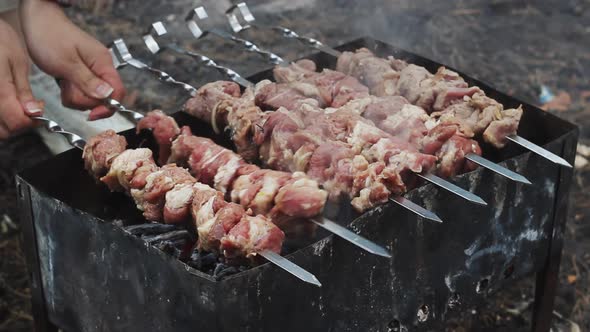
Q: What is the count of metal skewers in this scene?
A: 6